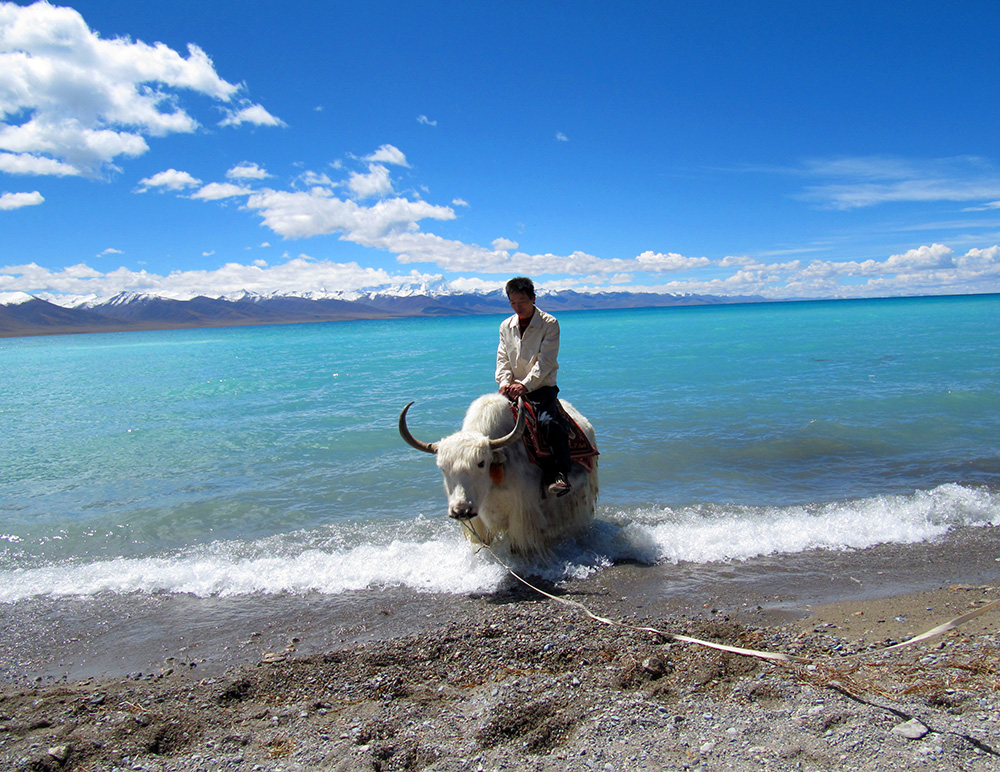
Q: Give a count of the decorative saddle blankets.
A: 1